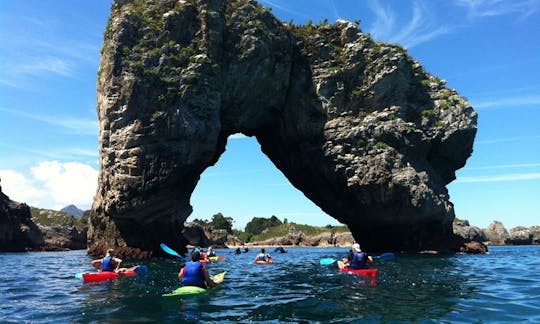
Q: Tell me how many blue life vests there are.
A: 3